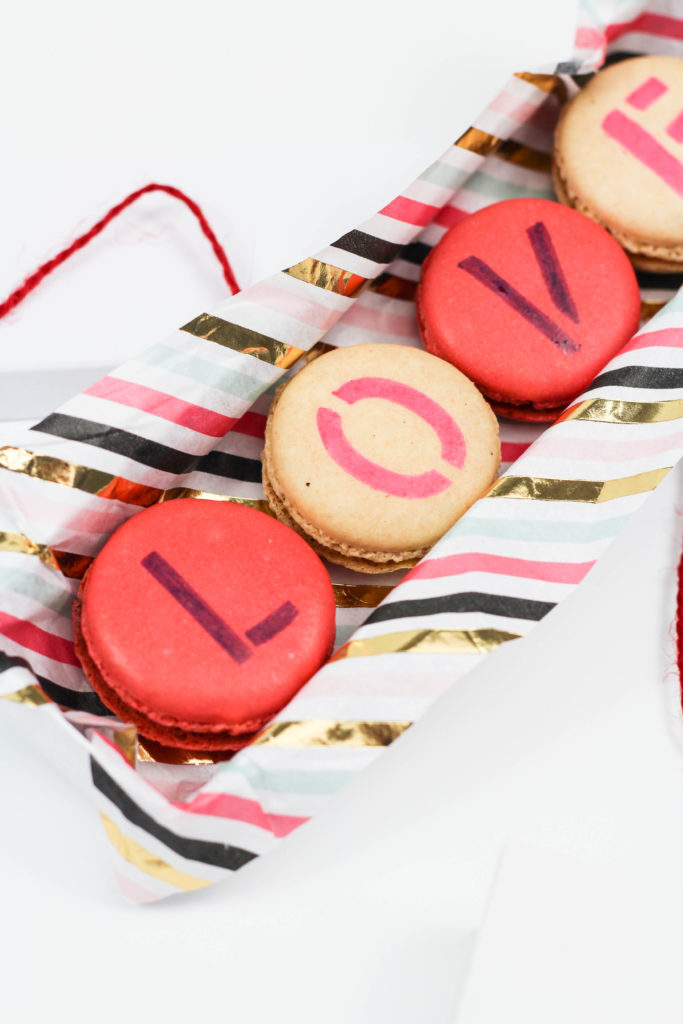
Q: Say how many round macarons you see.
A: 4